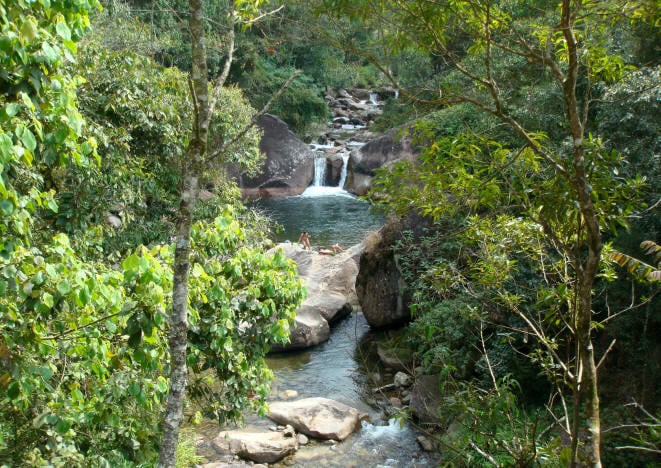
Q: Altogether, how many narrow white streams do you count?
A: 2